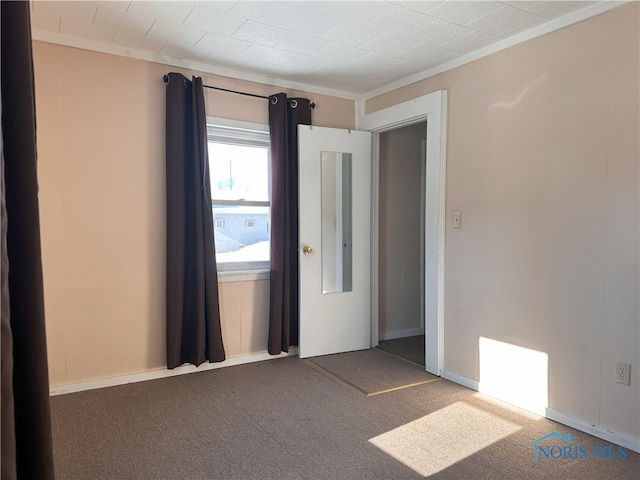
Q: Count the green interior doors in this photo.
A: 0